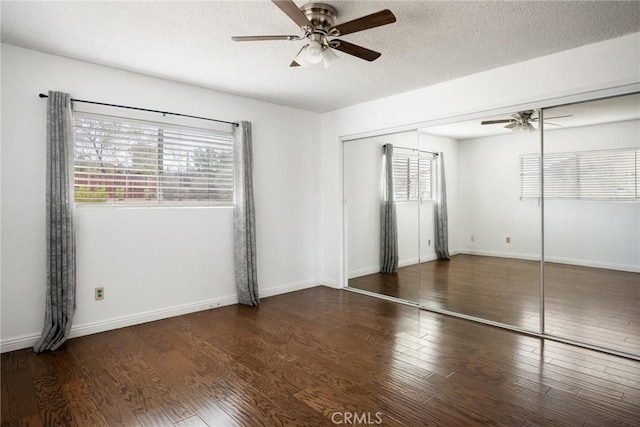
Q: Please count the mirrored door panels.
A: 3